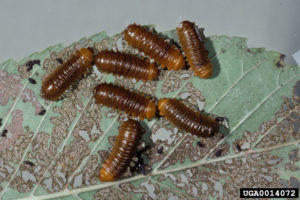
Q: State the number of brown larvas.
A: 7